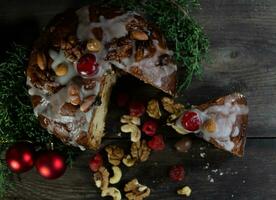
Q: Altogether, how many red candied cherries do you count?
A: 2